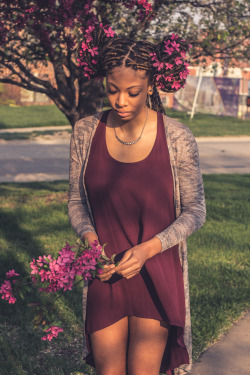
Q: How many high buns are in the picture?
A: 2